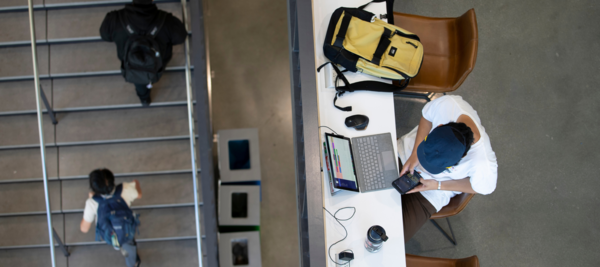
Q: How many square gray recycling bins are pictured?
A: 3